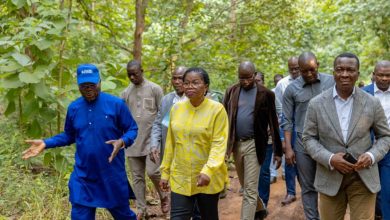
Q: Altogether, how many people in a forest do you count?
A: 11